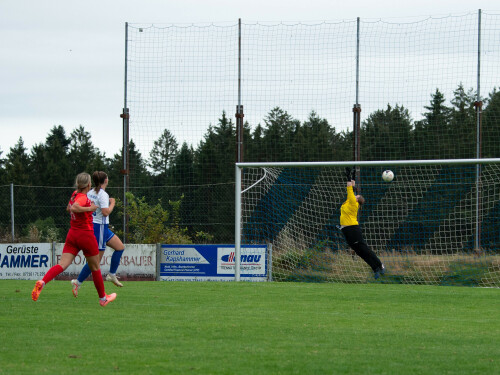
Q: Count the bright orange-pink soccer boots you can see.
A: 2